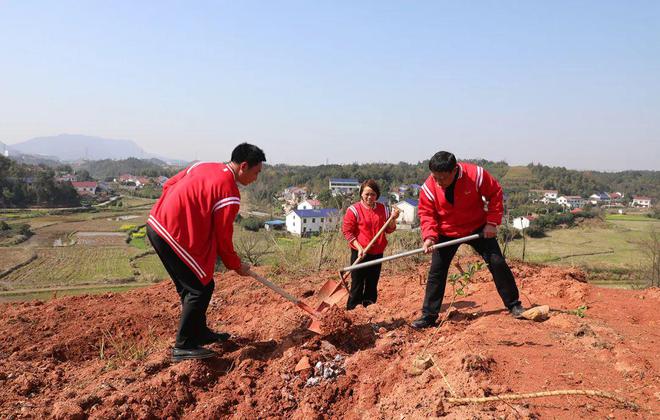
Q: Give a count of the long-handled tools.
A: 3